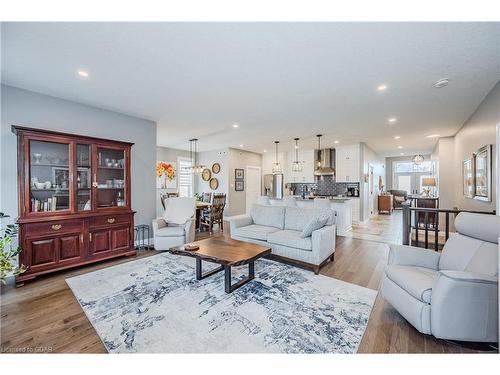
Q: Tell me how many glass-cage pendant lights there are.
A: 3